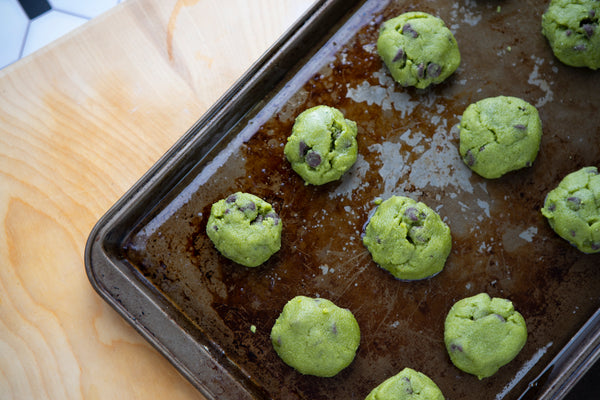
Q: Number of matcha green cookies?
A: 10